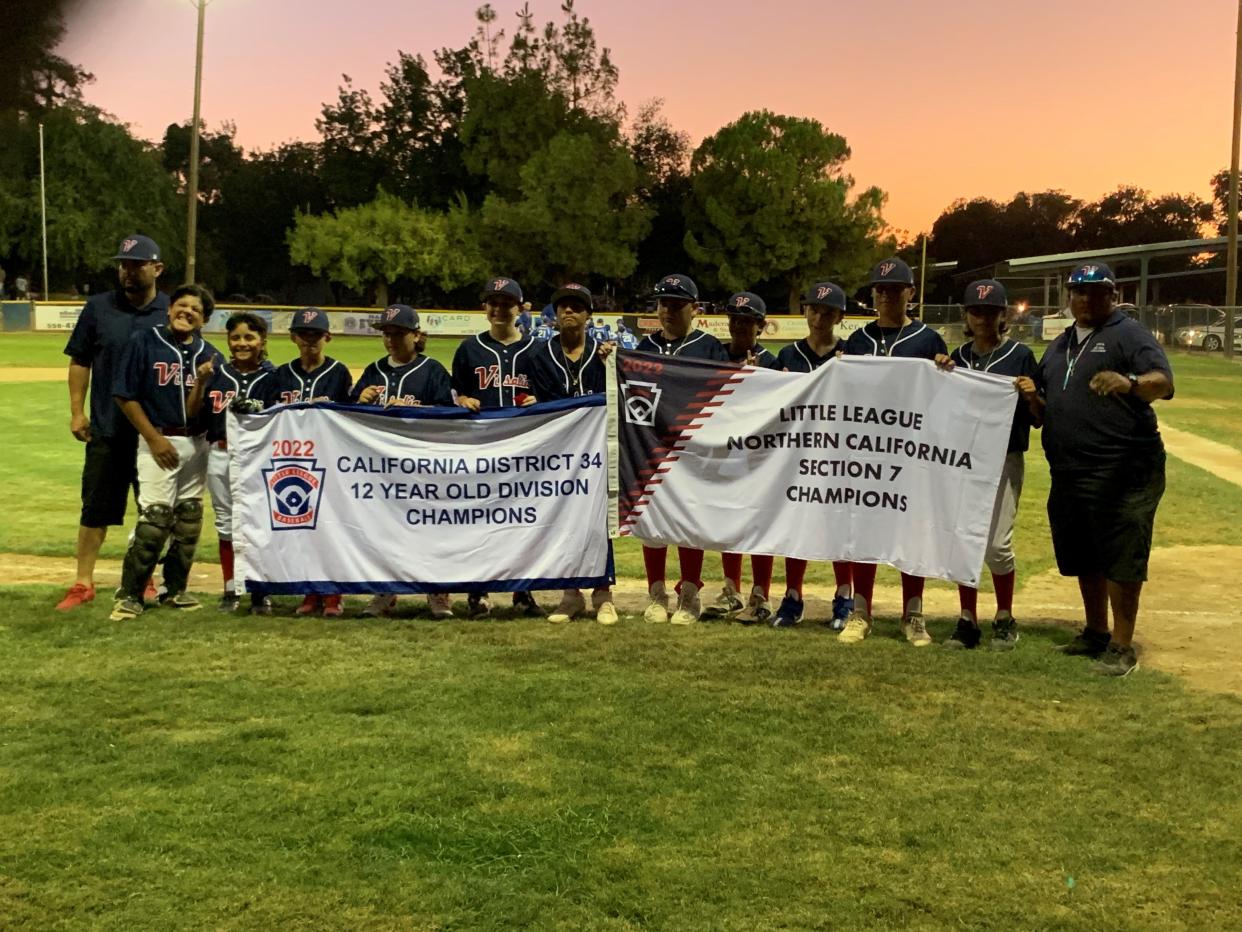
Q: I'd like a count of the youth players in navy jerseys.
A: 11